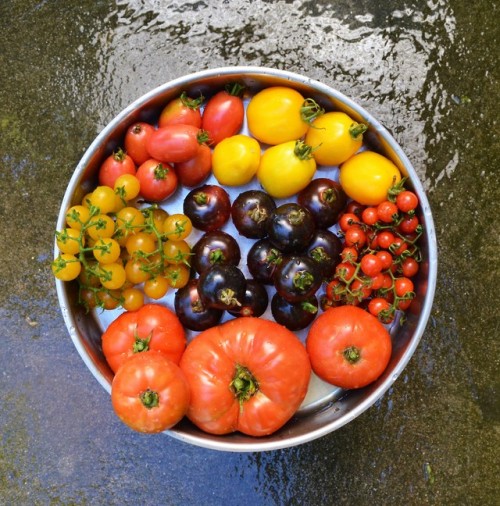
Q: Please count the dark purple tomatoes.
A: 12